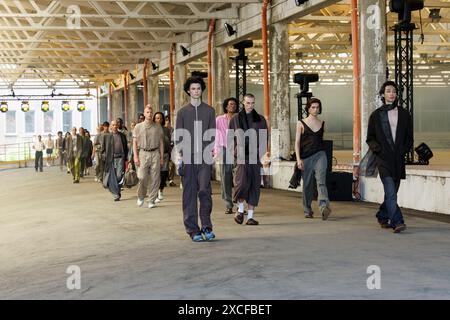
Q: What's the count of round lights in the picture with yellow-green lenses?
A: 5